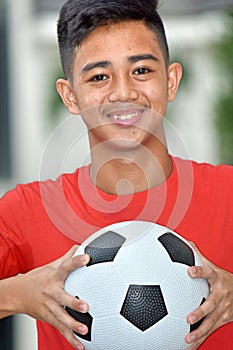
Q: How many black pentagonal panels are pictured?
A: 5